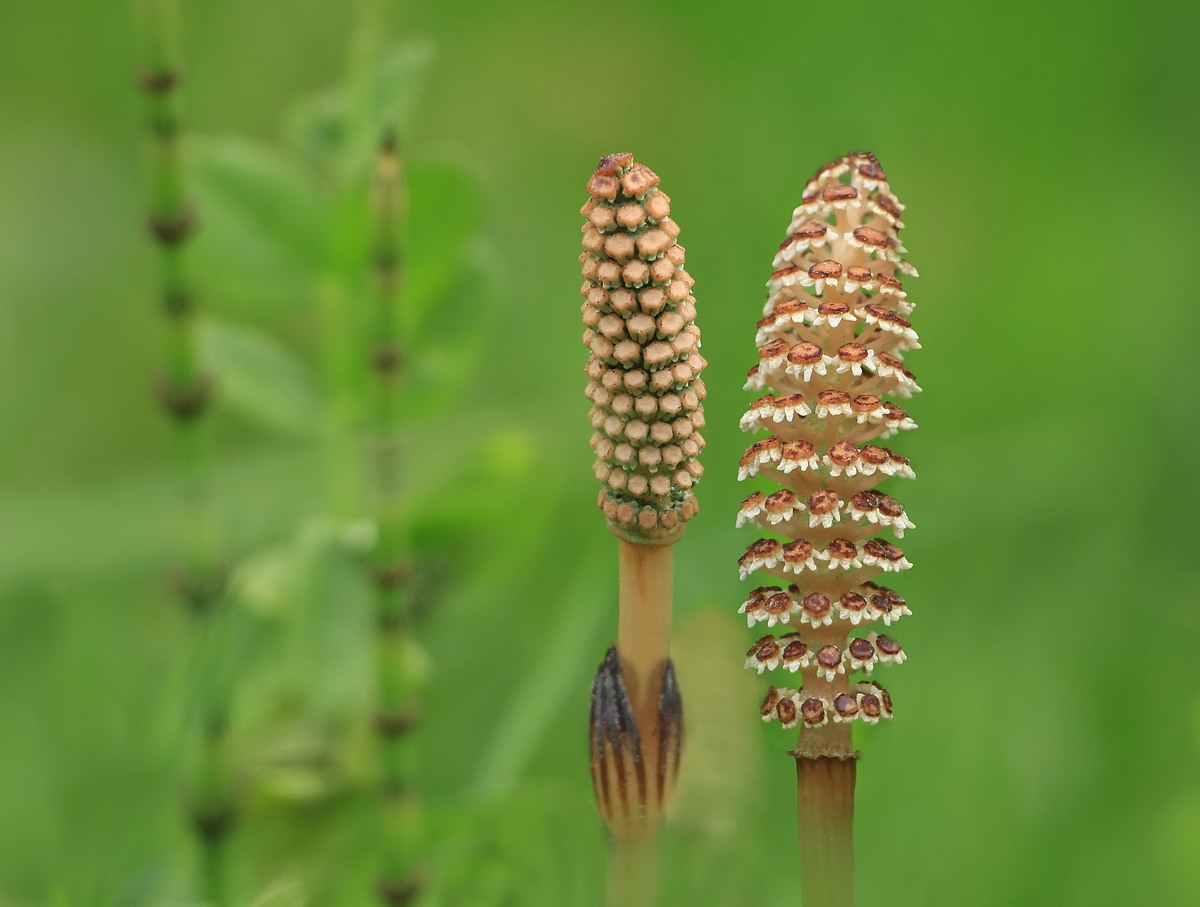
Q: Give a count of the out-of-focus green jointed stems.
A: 2